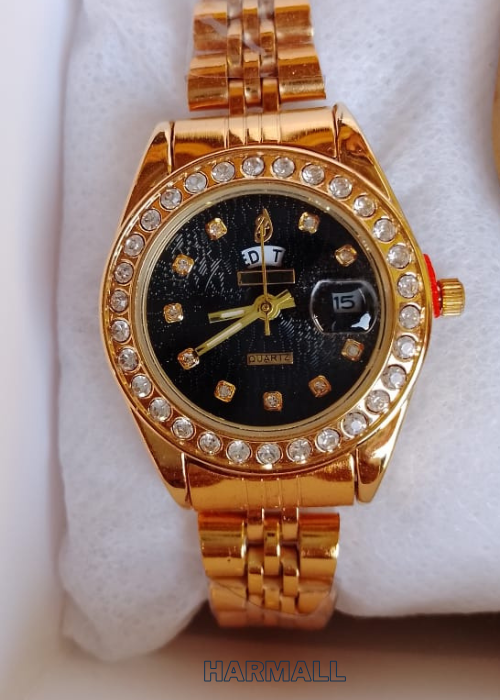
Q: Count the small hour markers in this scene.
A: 10